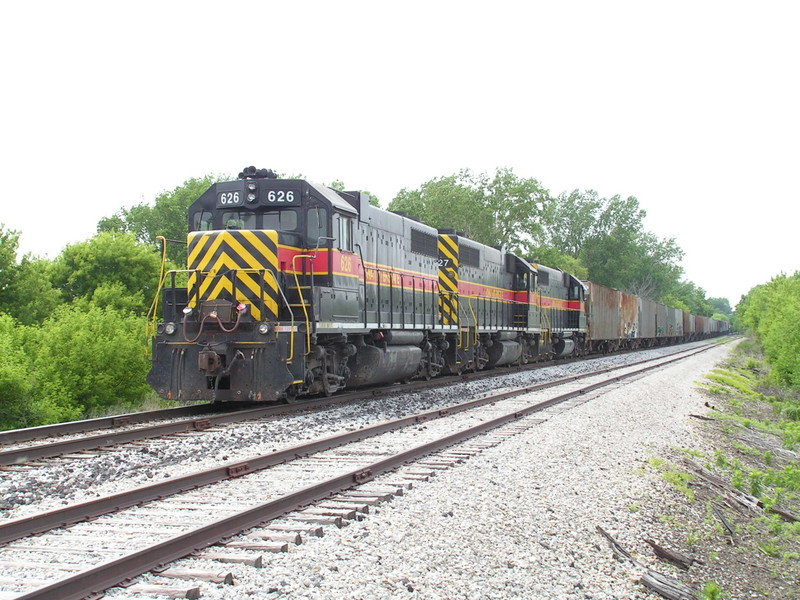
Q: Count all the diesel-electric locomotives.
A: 3